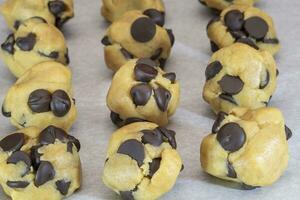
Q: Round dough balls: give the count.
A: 12